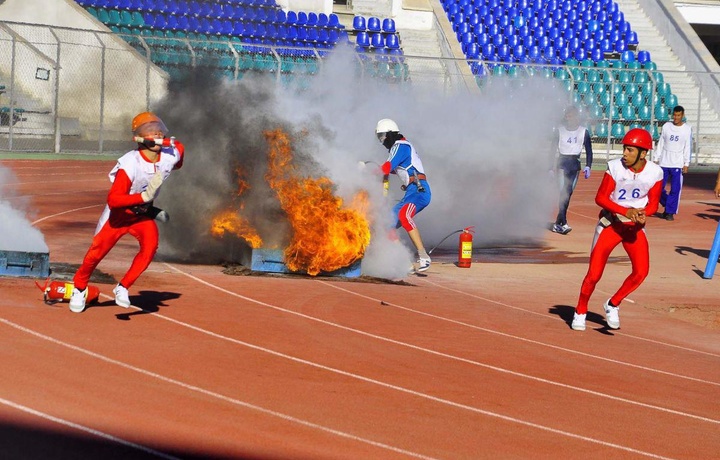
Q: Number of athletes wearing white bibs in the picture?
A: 5